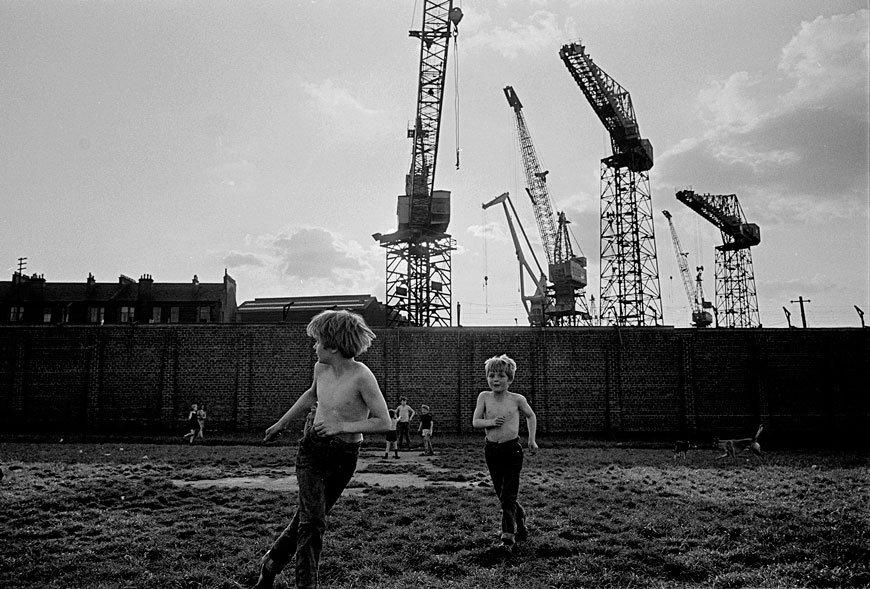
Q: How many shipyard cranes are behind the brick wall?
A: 6